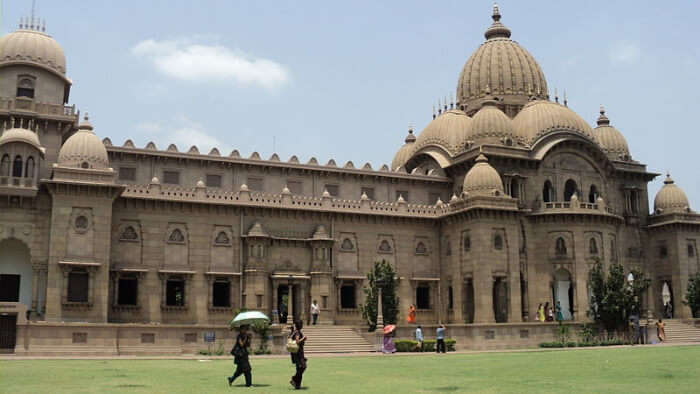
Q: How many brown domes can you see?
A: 11